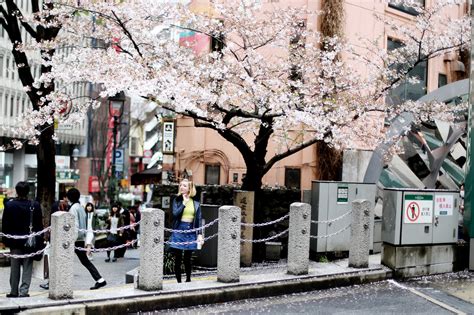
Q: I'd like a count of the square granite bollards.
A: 5